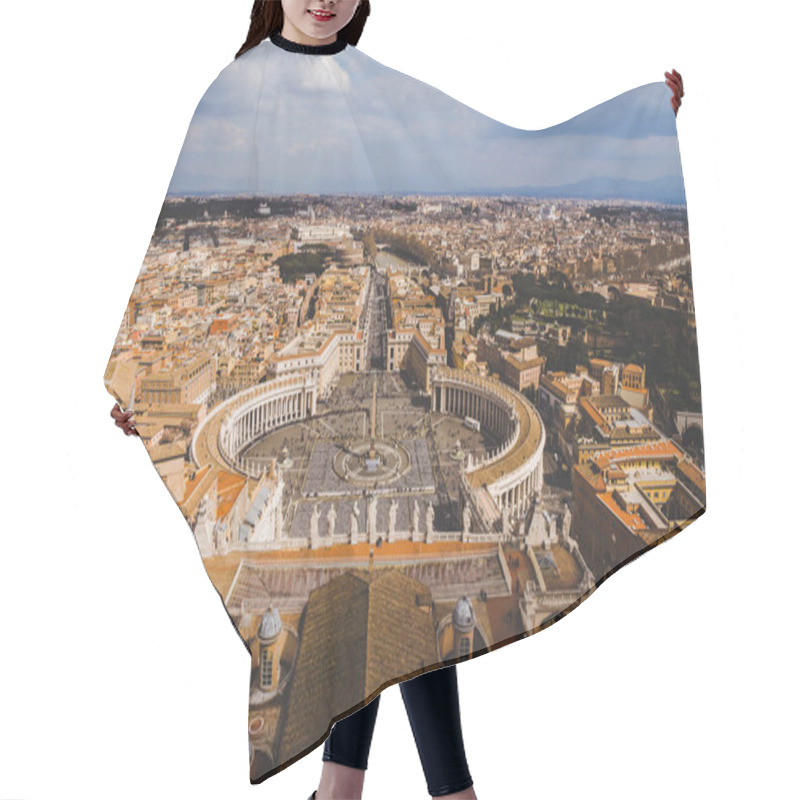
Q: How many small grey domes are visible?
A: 2